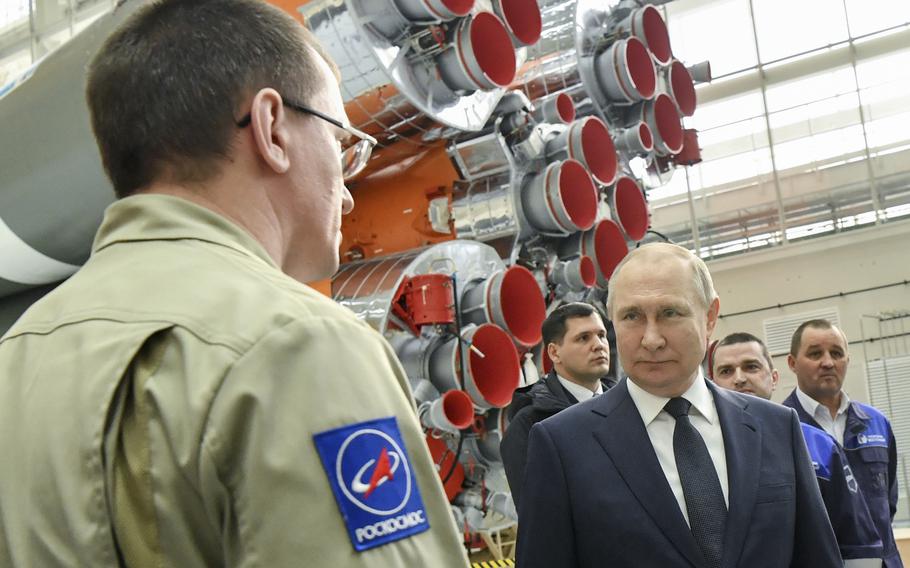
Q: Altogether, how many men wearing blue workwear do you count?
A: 2